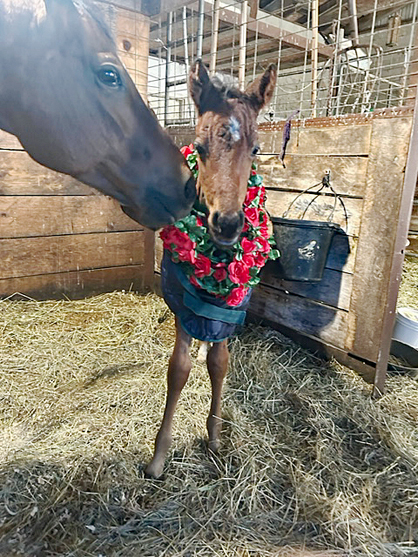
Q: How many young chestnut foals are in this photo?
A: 1